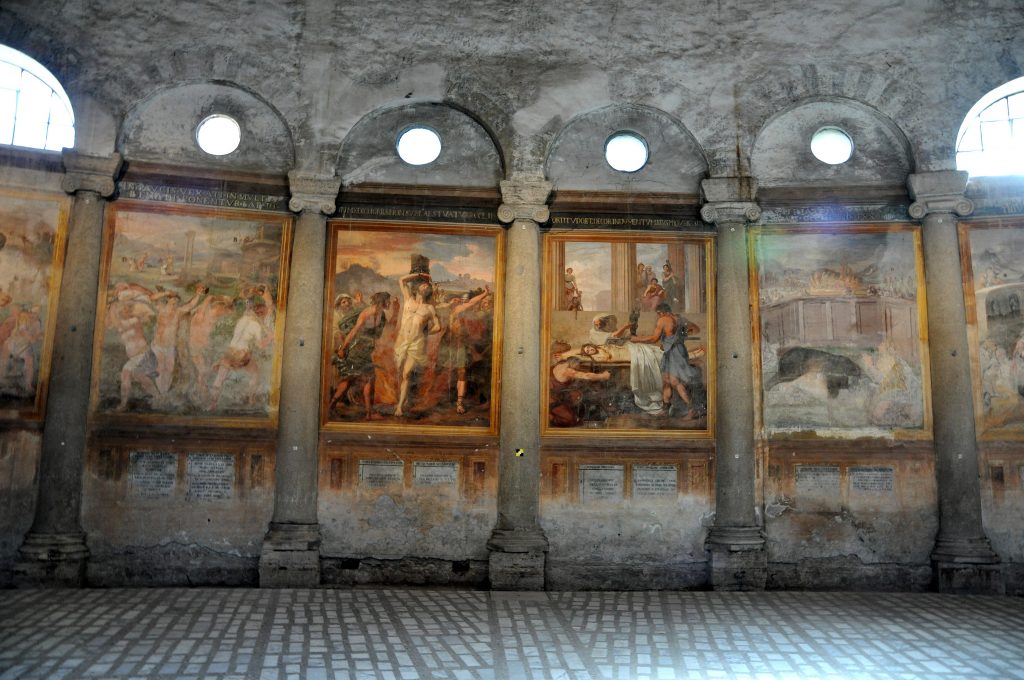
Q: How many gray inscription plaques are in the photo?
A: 8